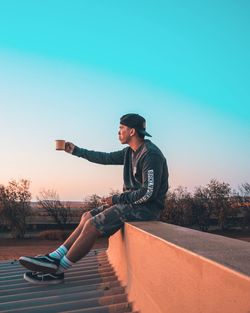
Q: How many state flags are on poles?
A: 0